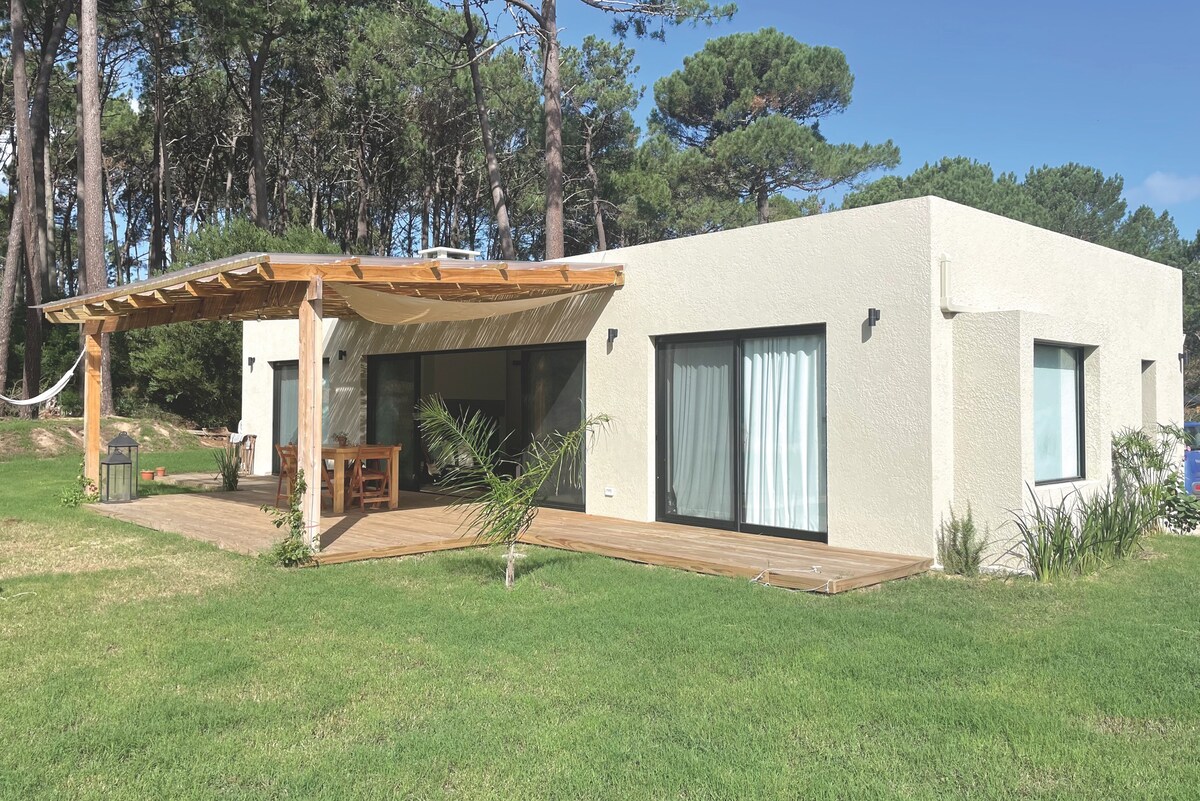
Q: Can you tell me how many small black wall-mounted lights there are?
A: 5